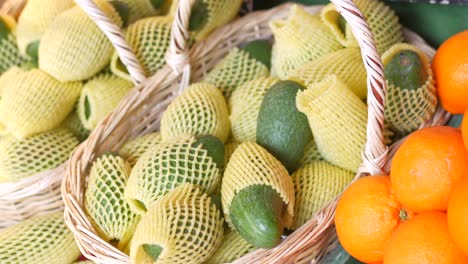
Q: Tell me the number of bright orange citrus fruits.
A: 6